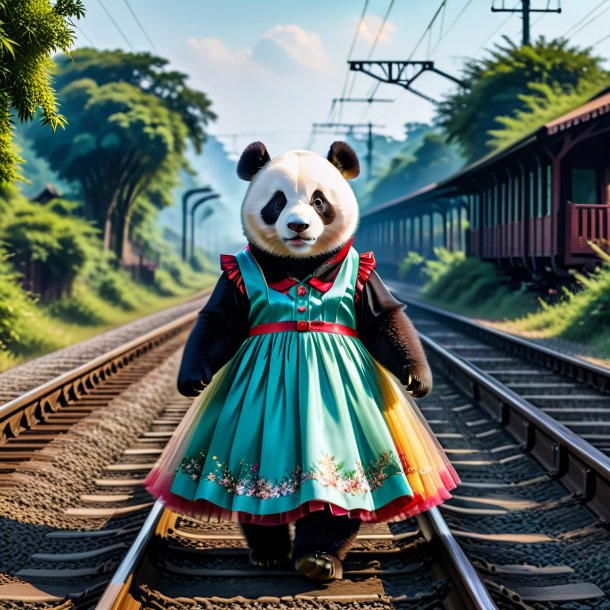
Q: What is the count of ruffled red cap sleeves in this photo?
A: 2